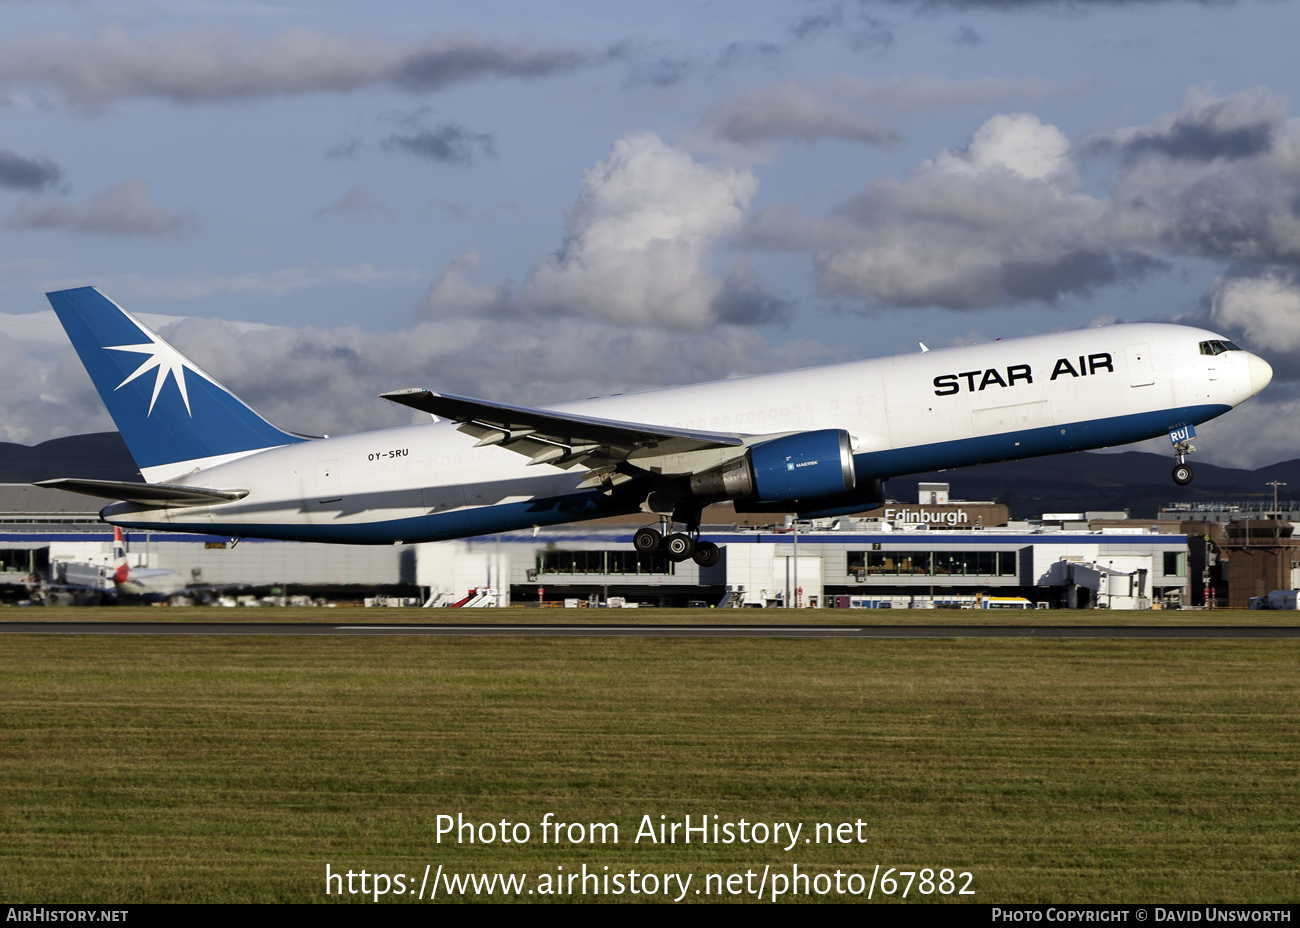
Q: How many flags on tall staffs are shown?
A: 0